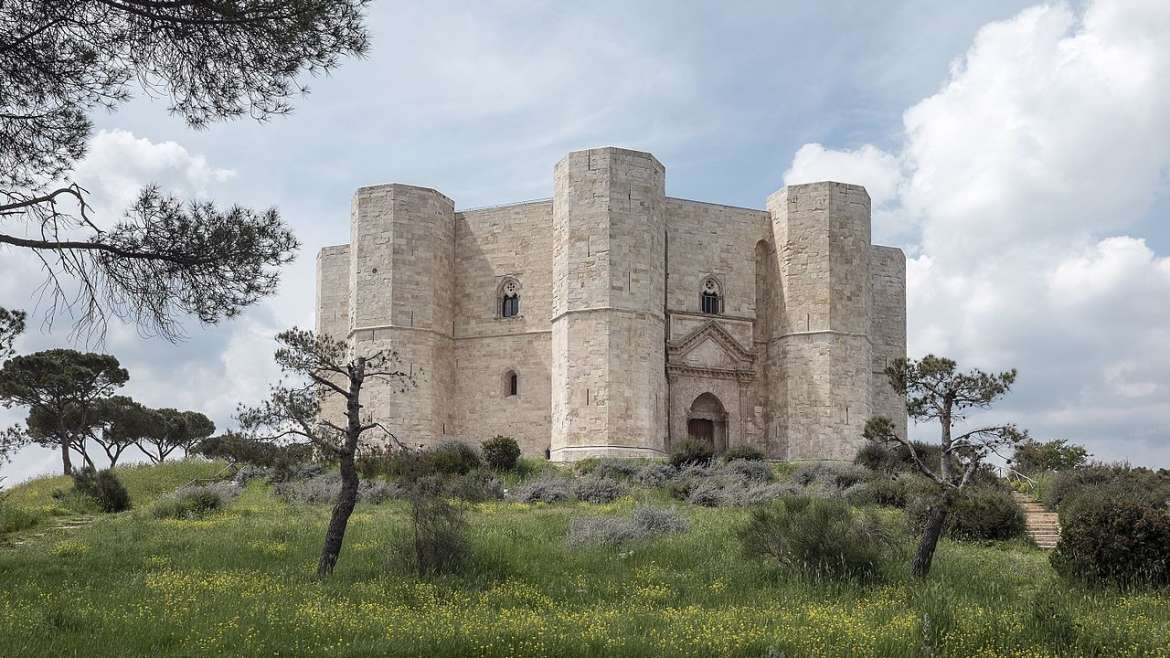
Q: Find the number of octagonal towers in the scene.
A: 5